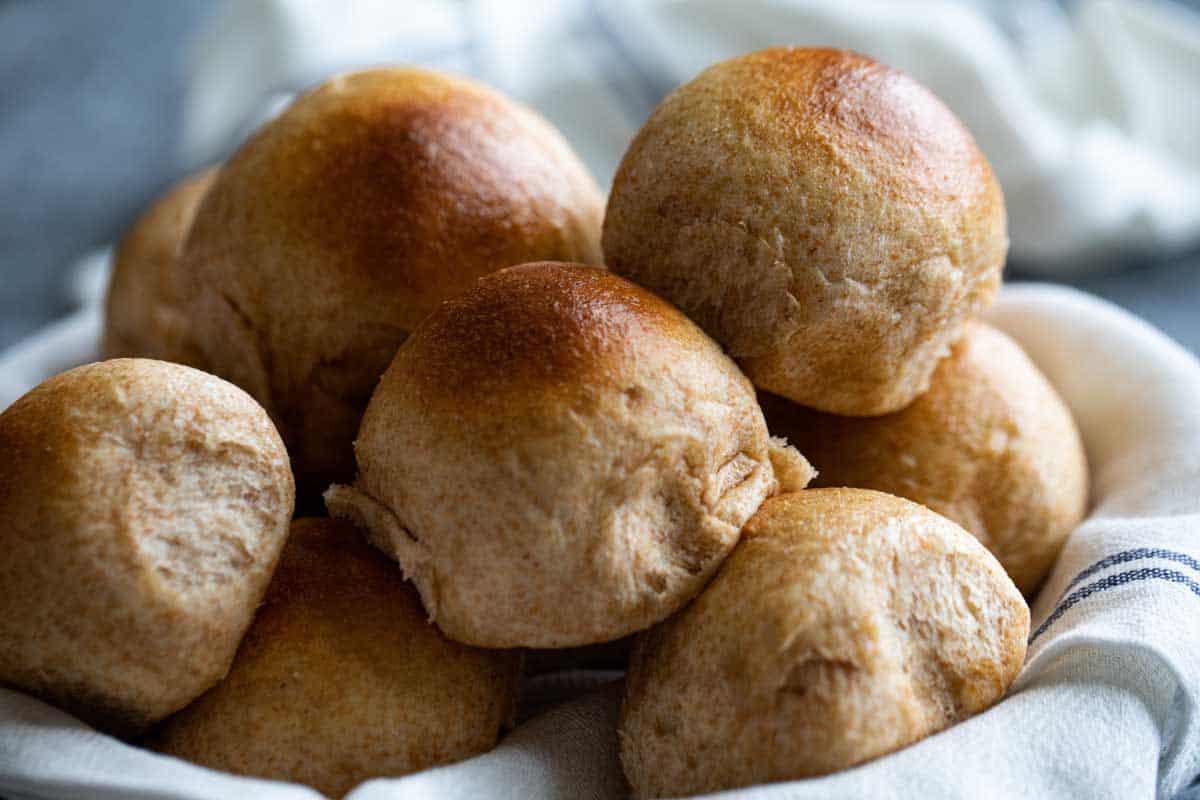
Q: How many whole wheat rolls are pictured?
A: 8